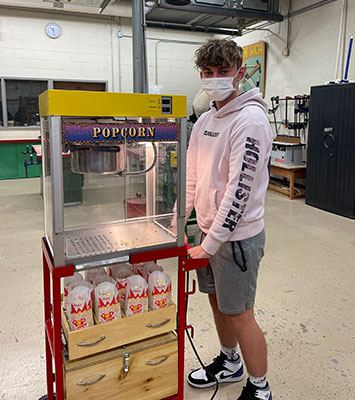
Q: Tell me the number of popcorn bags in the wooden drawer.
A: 12